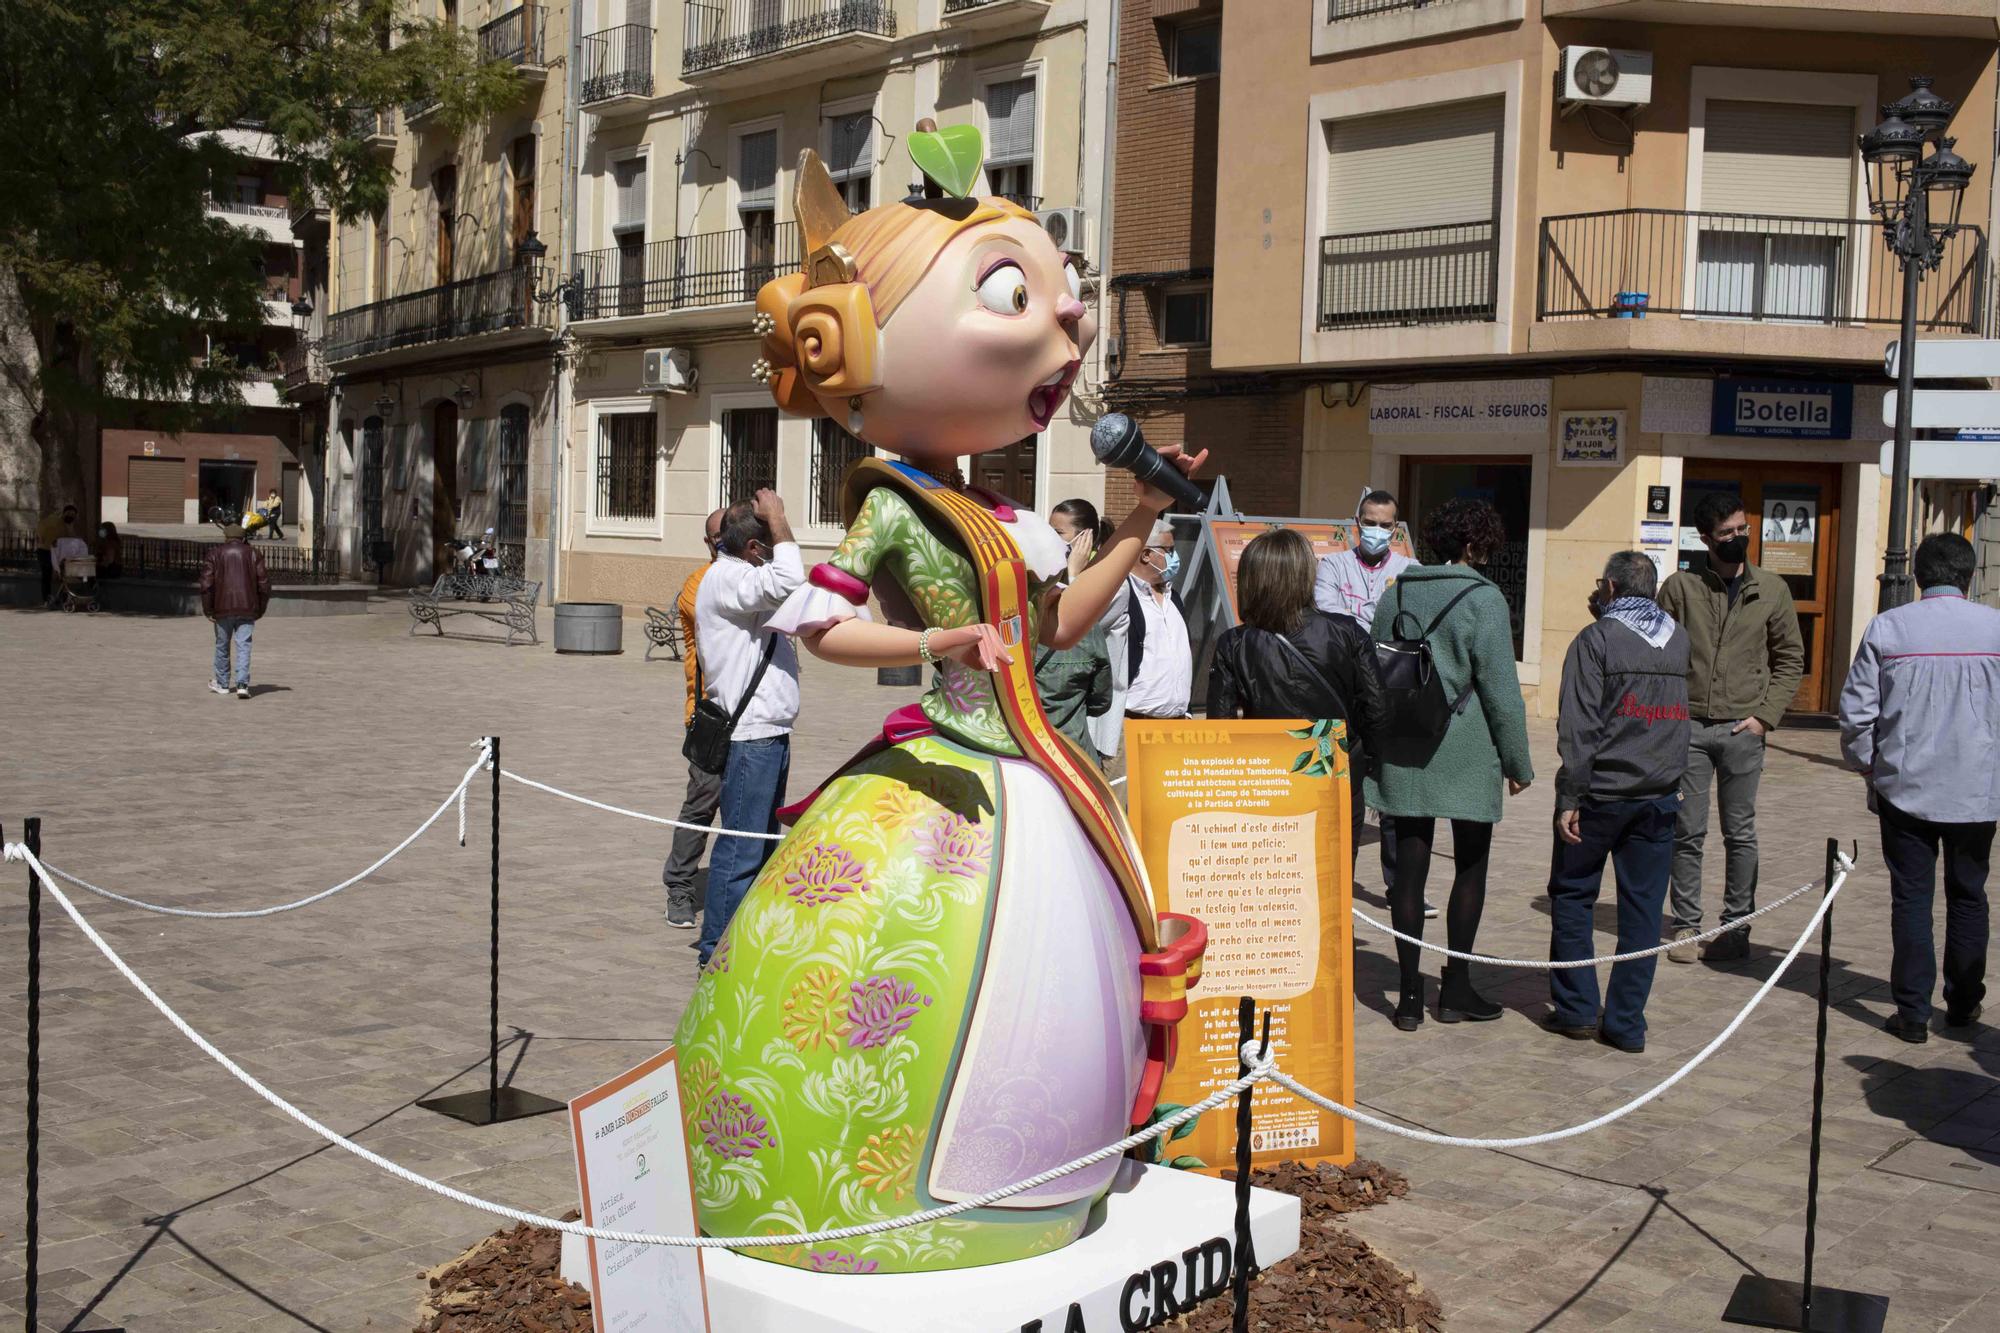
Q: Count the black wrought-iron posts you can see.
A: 4